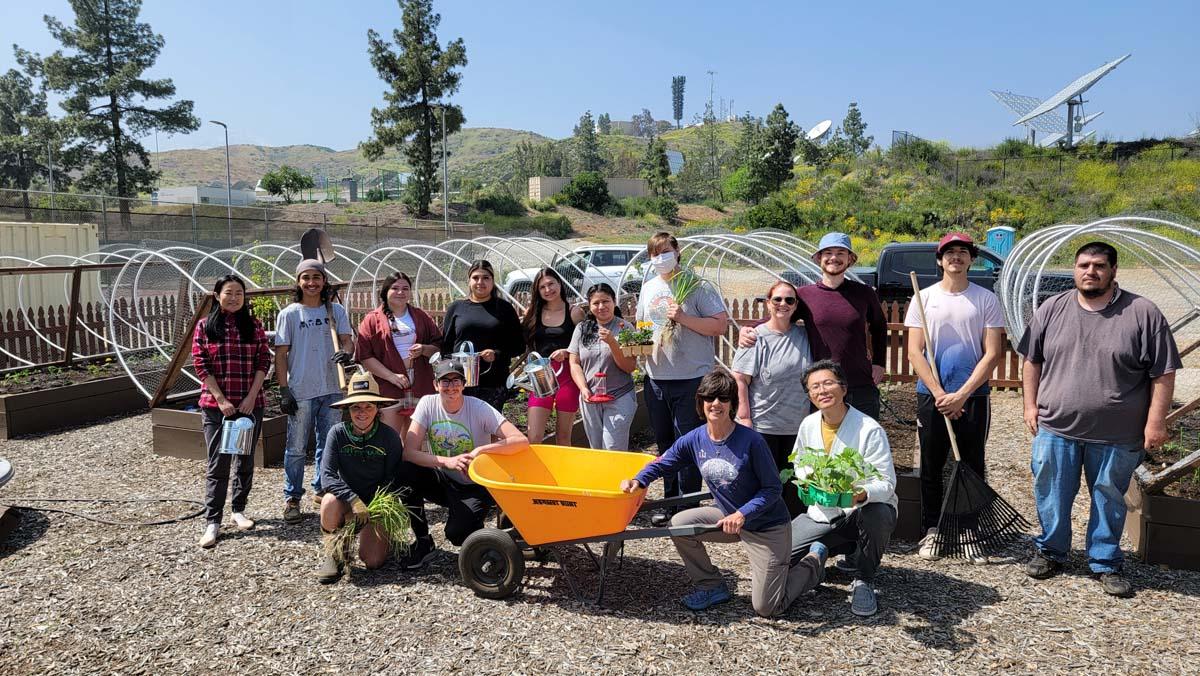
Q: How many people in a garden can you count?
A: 15